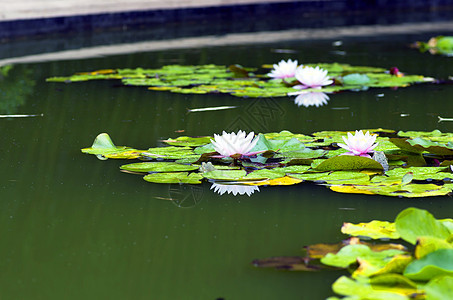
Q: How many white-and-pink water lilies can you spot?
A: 4